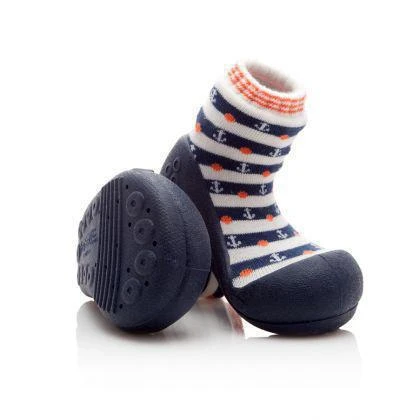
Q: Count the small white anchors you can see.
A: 13